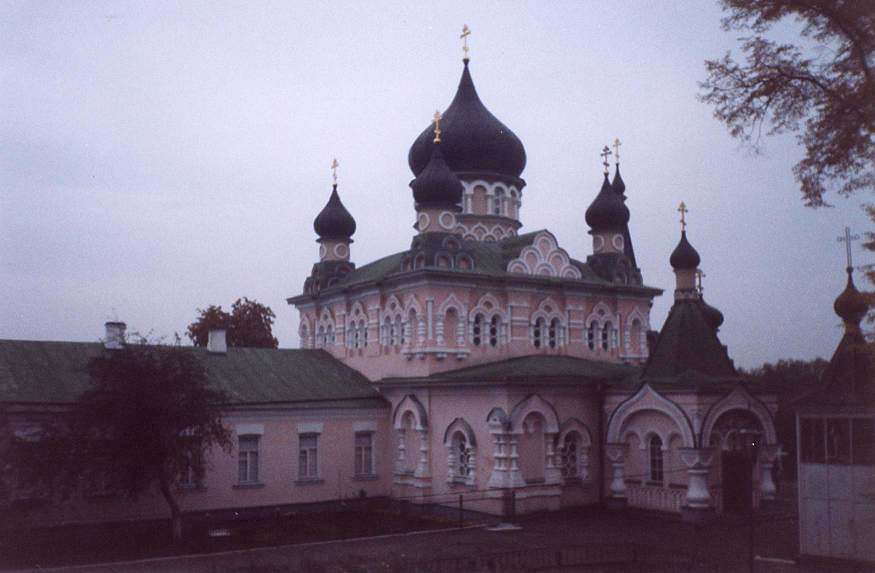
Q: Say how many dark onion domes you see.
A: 8